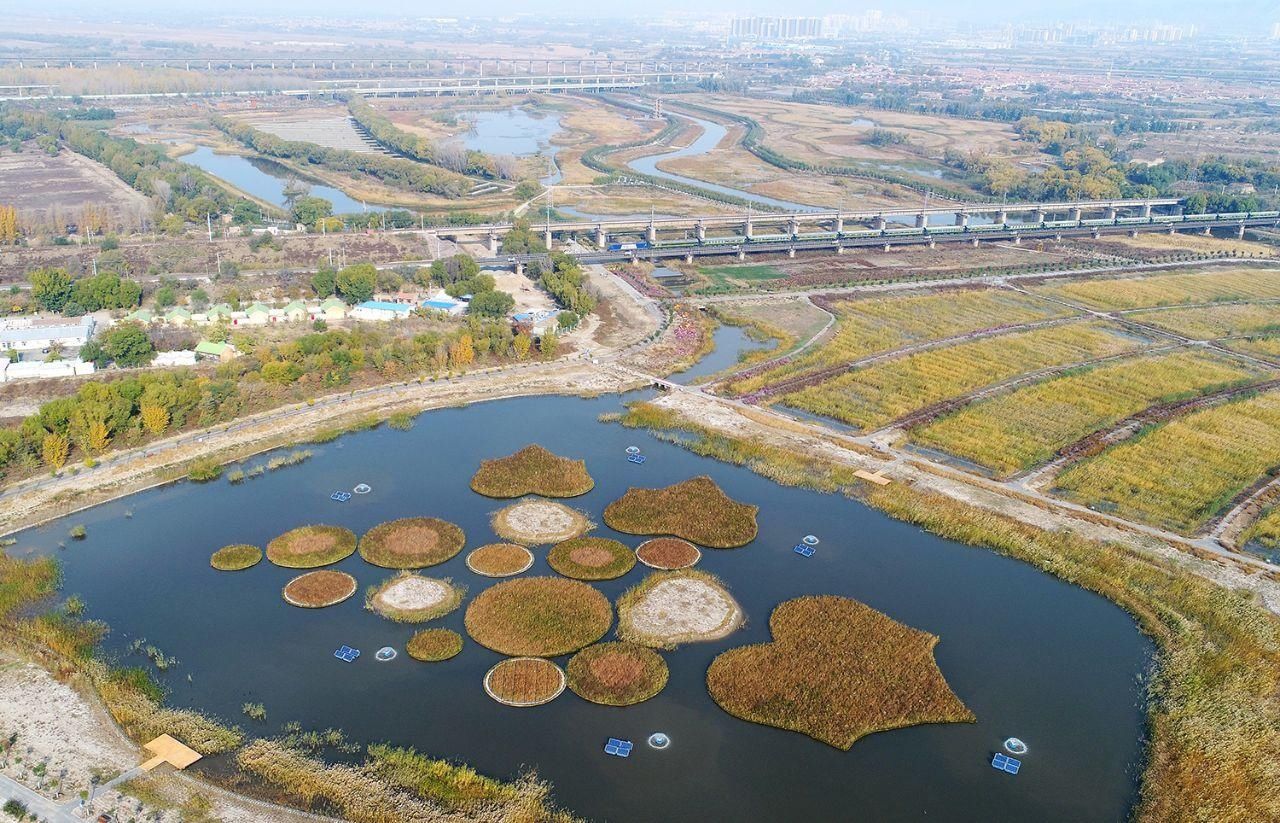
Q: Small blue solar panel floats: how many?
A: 6